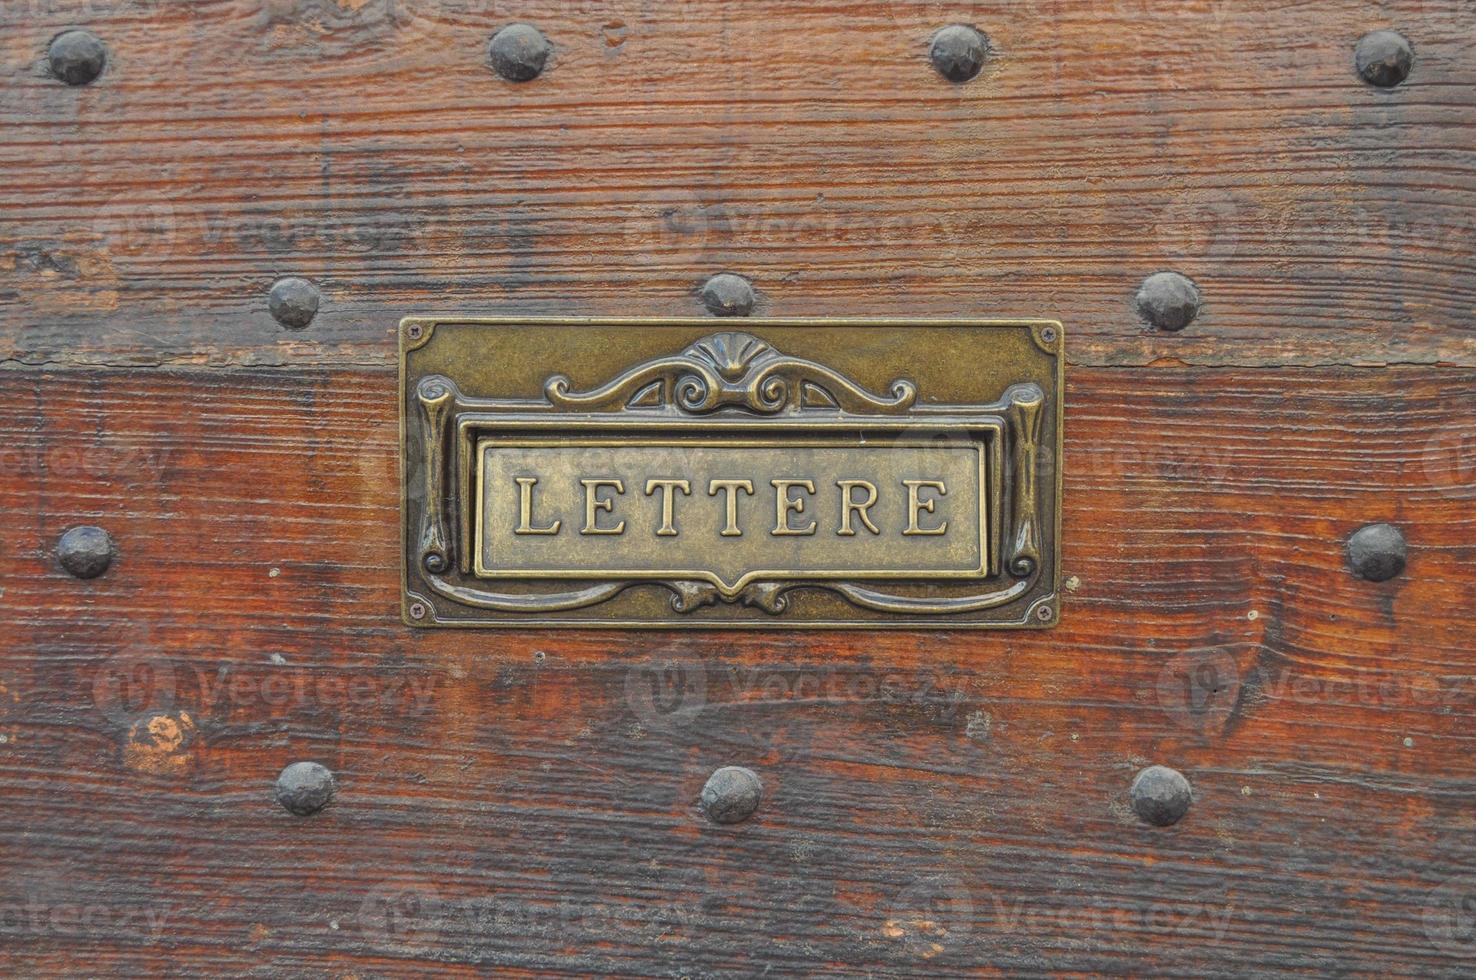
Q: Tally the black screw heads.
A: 12